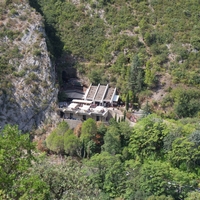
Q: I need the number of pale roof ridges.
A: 4